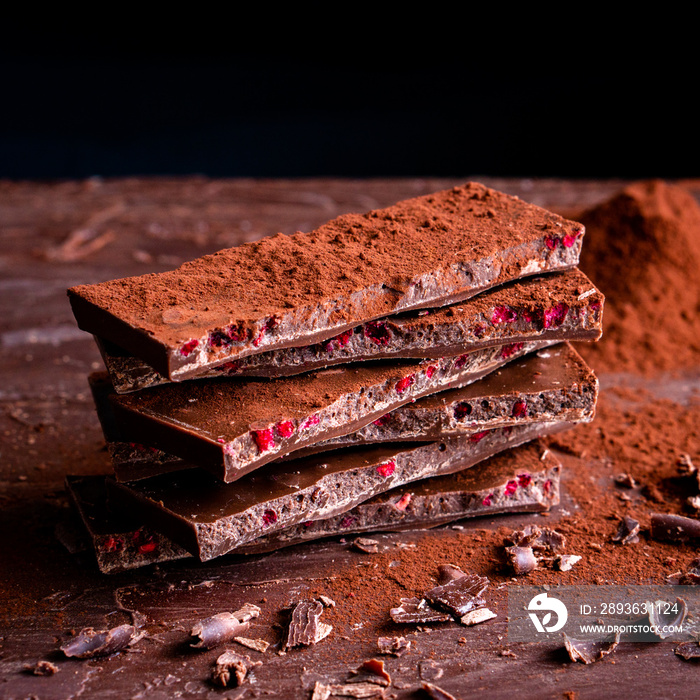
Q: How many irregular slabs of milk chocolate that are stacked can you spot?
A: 6